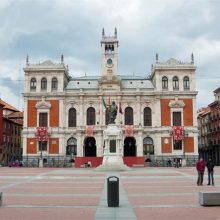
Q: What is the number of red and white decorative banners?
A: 4